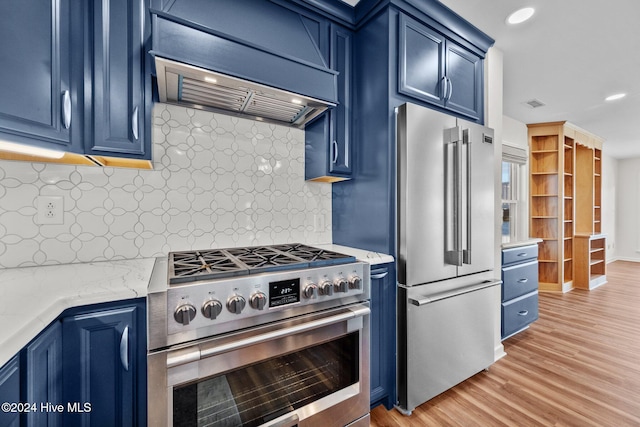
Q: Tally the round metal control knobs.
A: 8